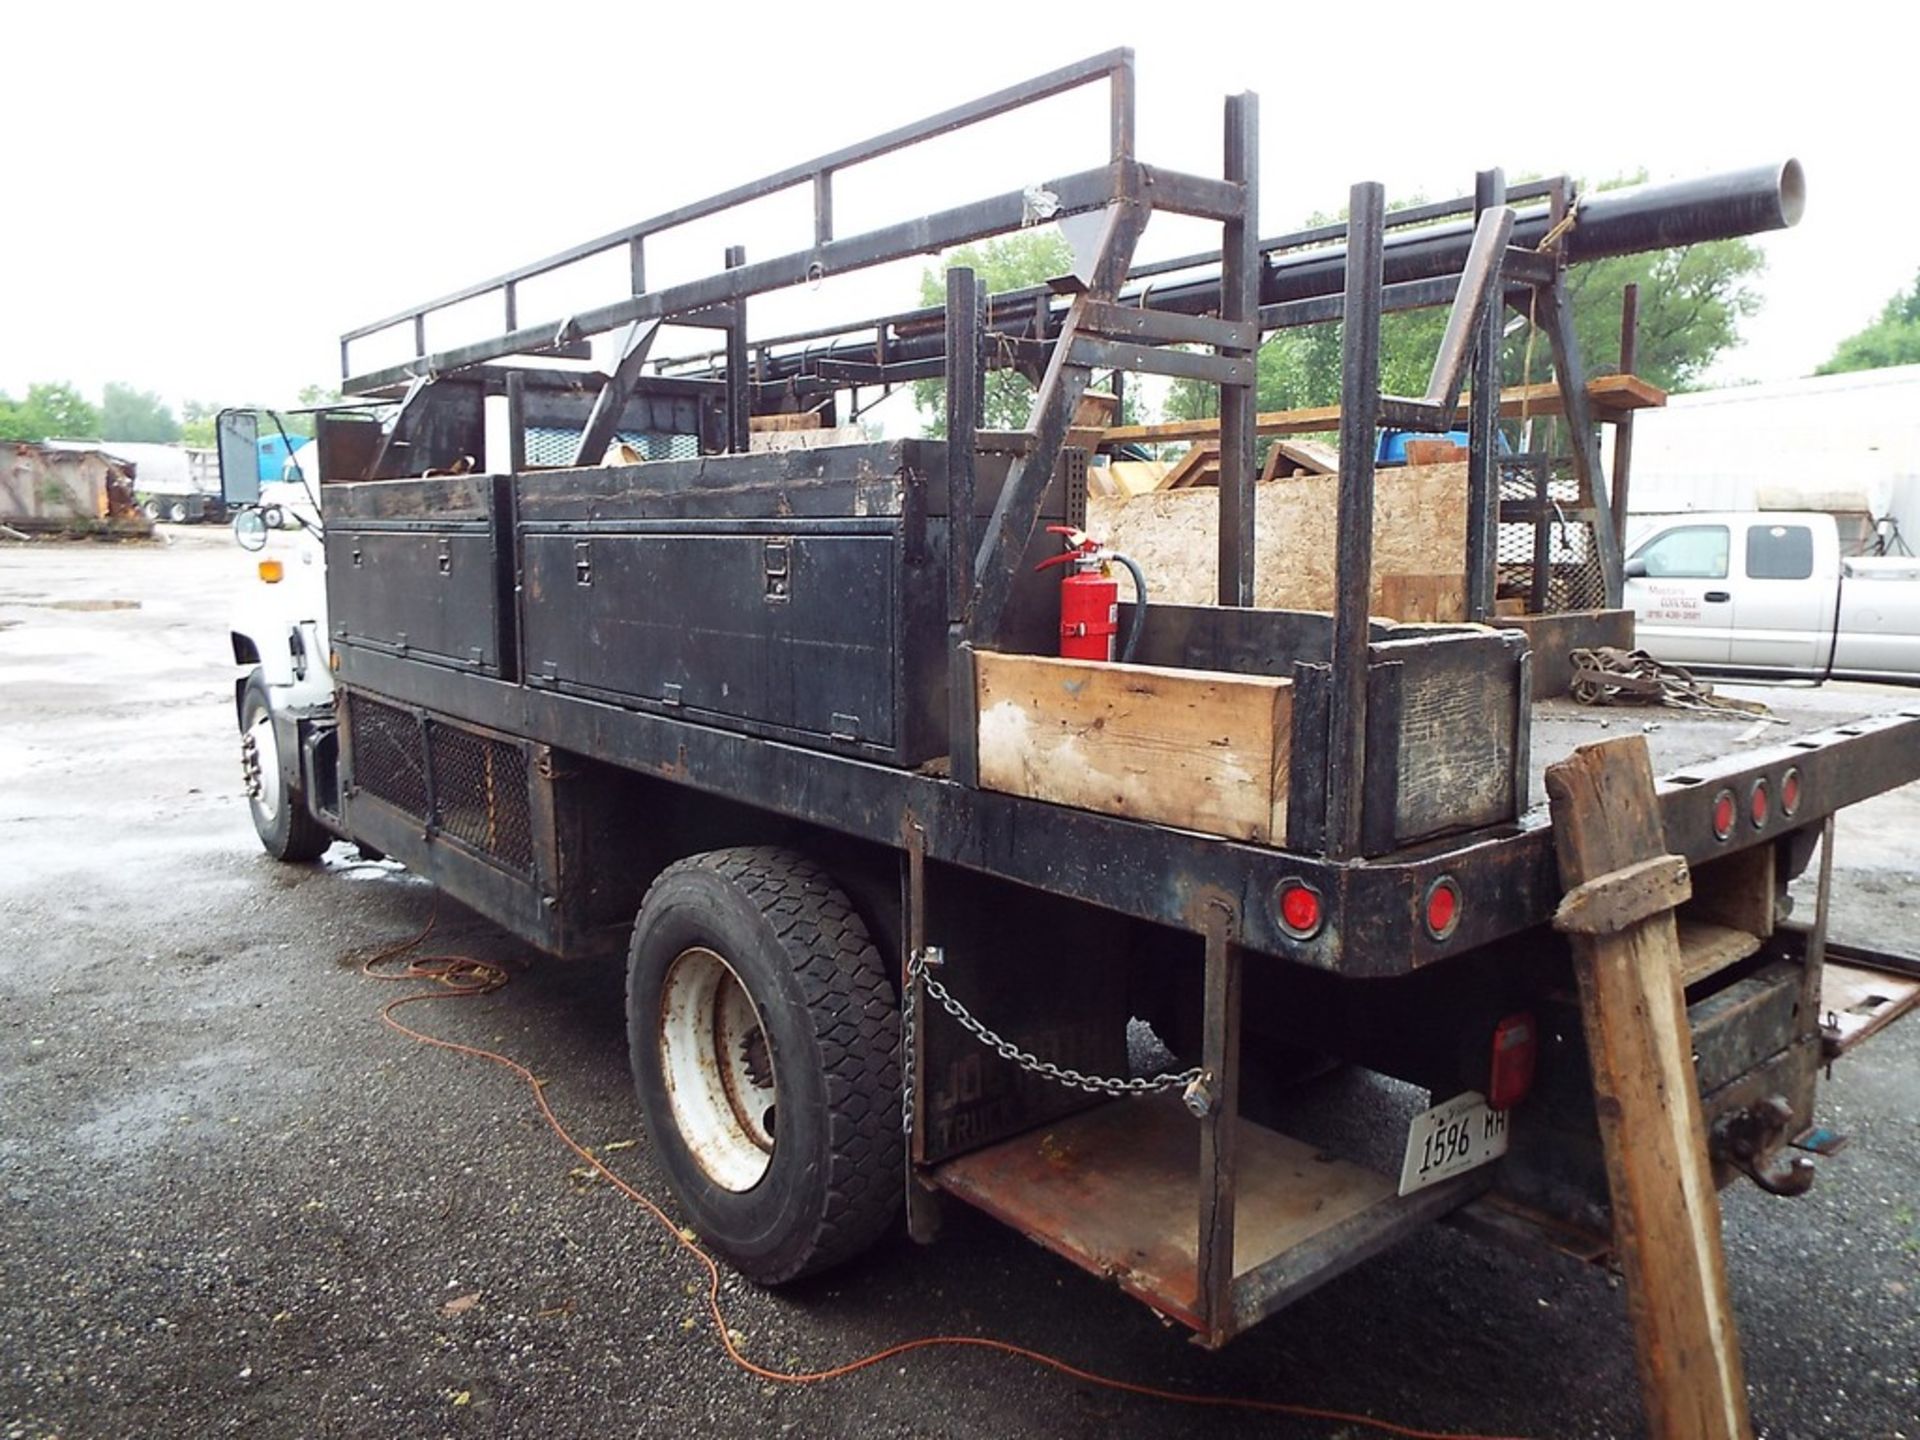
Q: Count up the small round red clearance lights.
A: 5